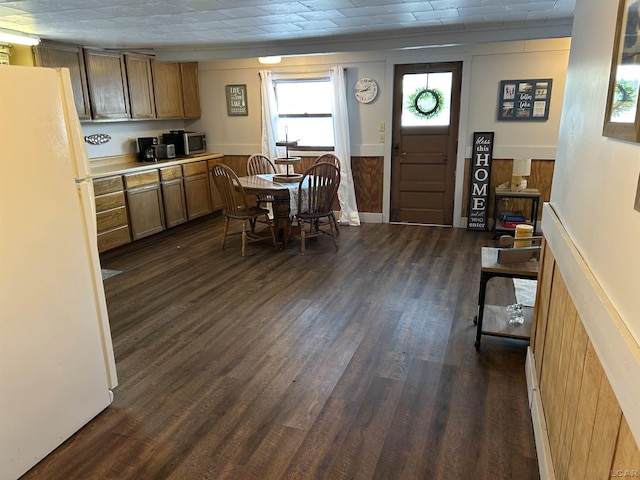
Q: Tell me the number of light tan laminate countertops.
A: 1